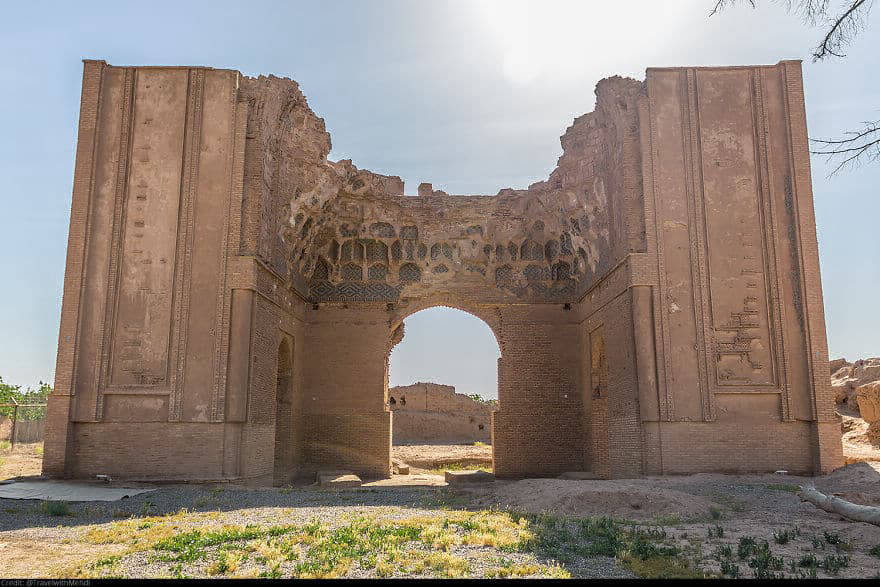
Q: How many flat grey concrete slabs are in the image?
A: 1